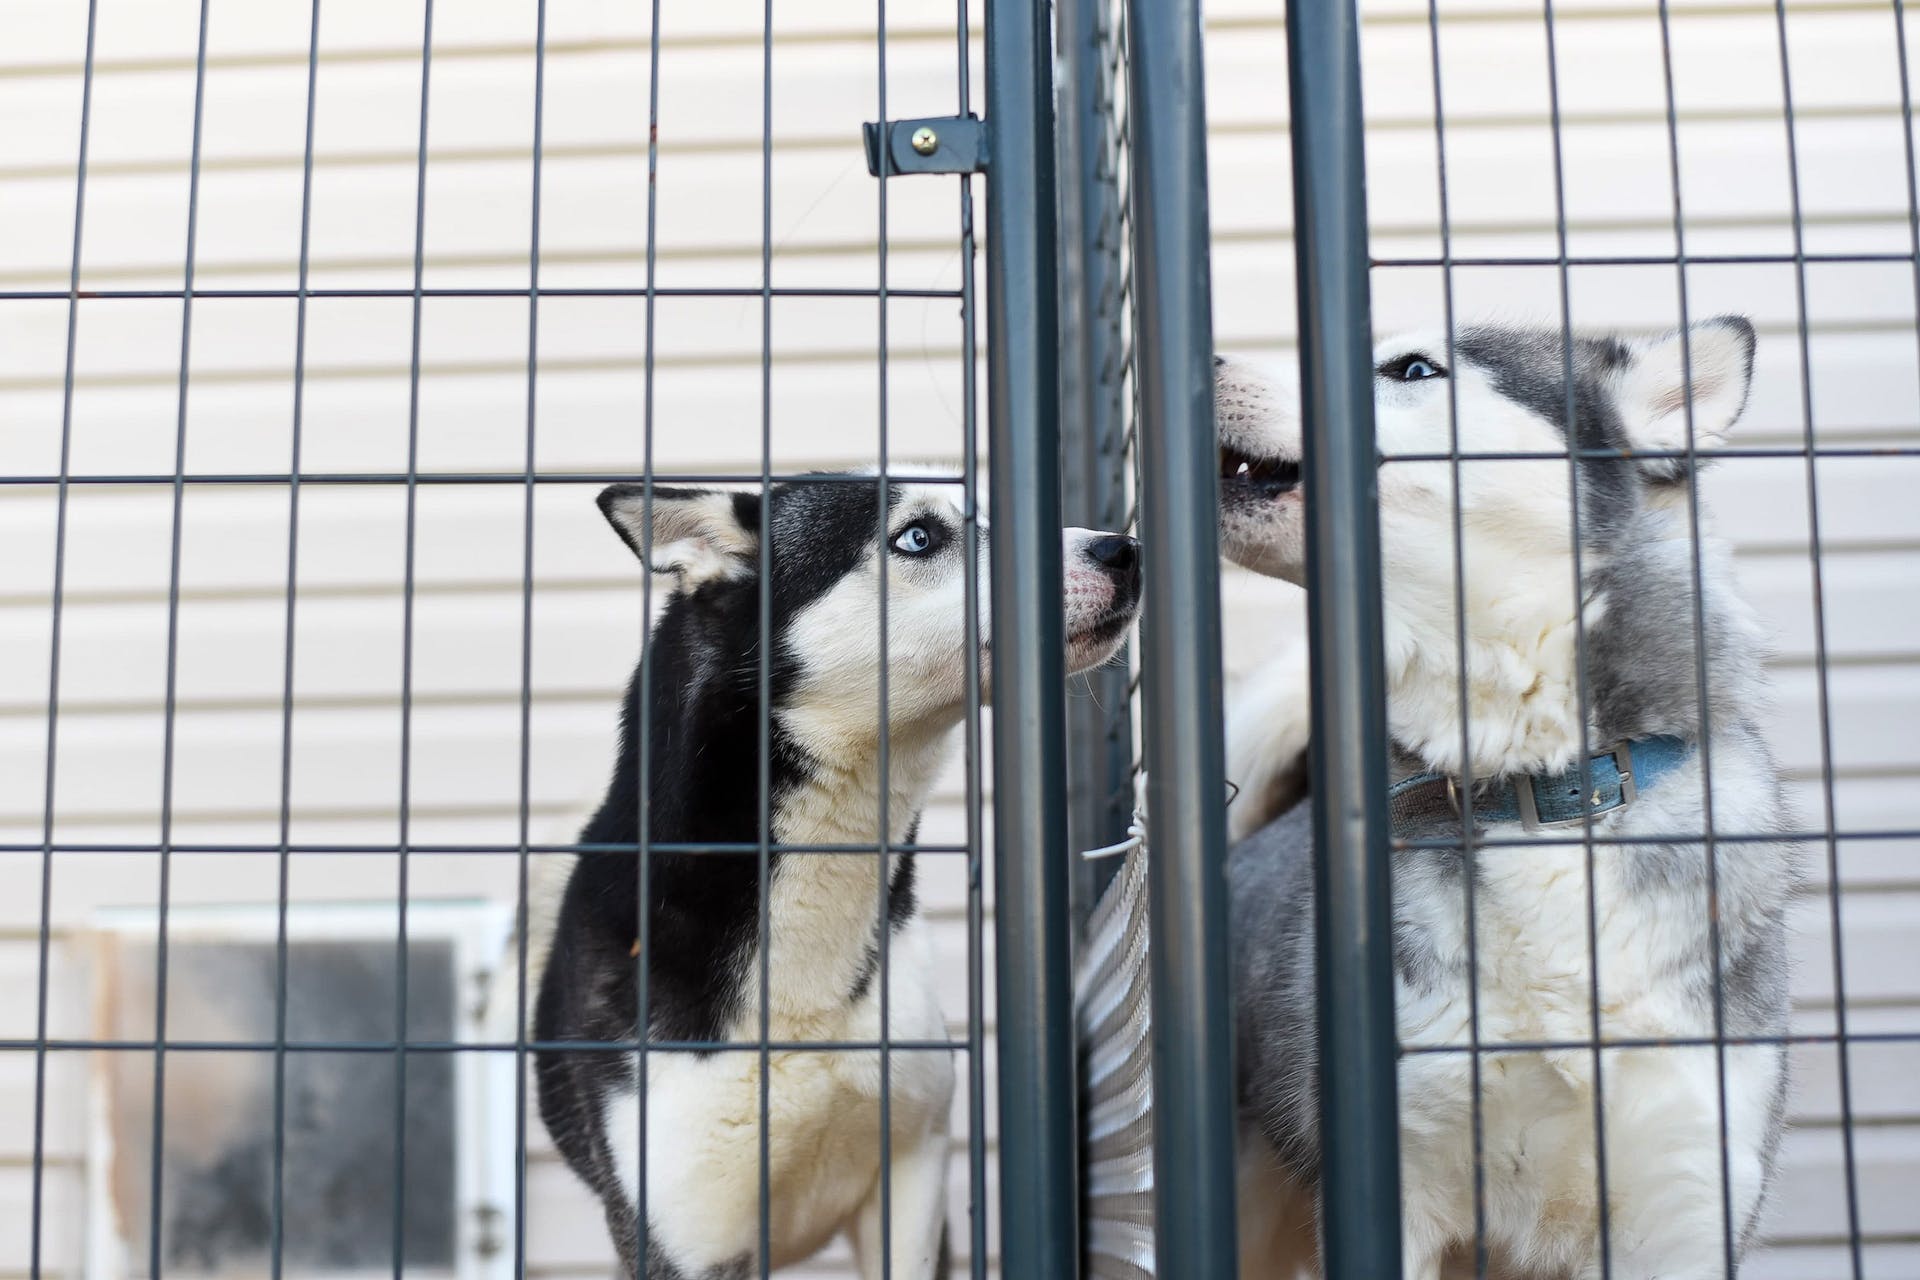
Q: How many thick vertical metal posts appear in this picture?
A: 3